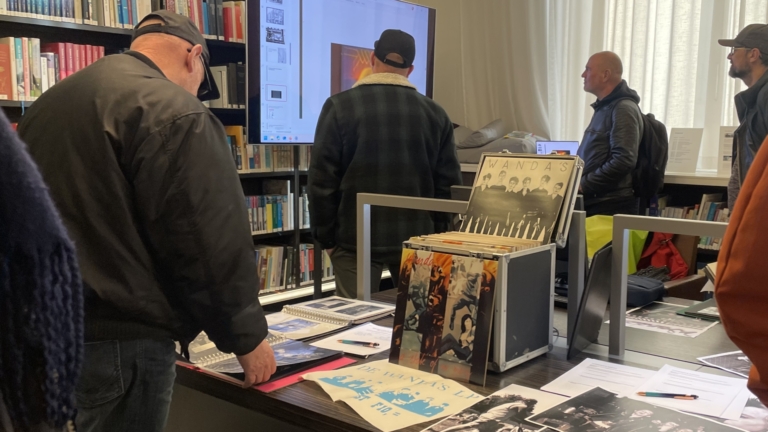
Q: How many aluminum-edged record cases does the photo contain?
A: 1